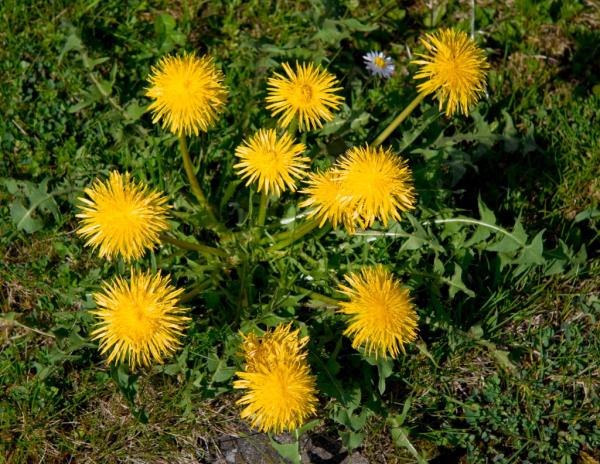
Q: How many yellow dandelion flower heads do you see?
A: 11